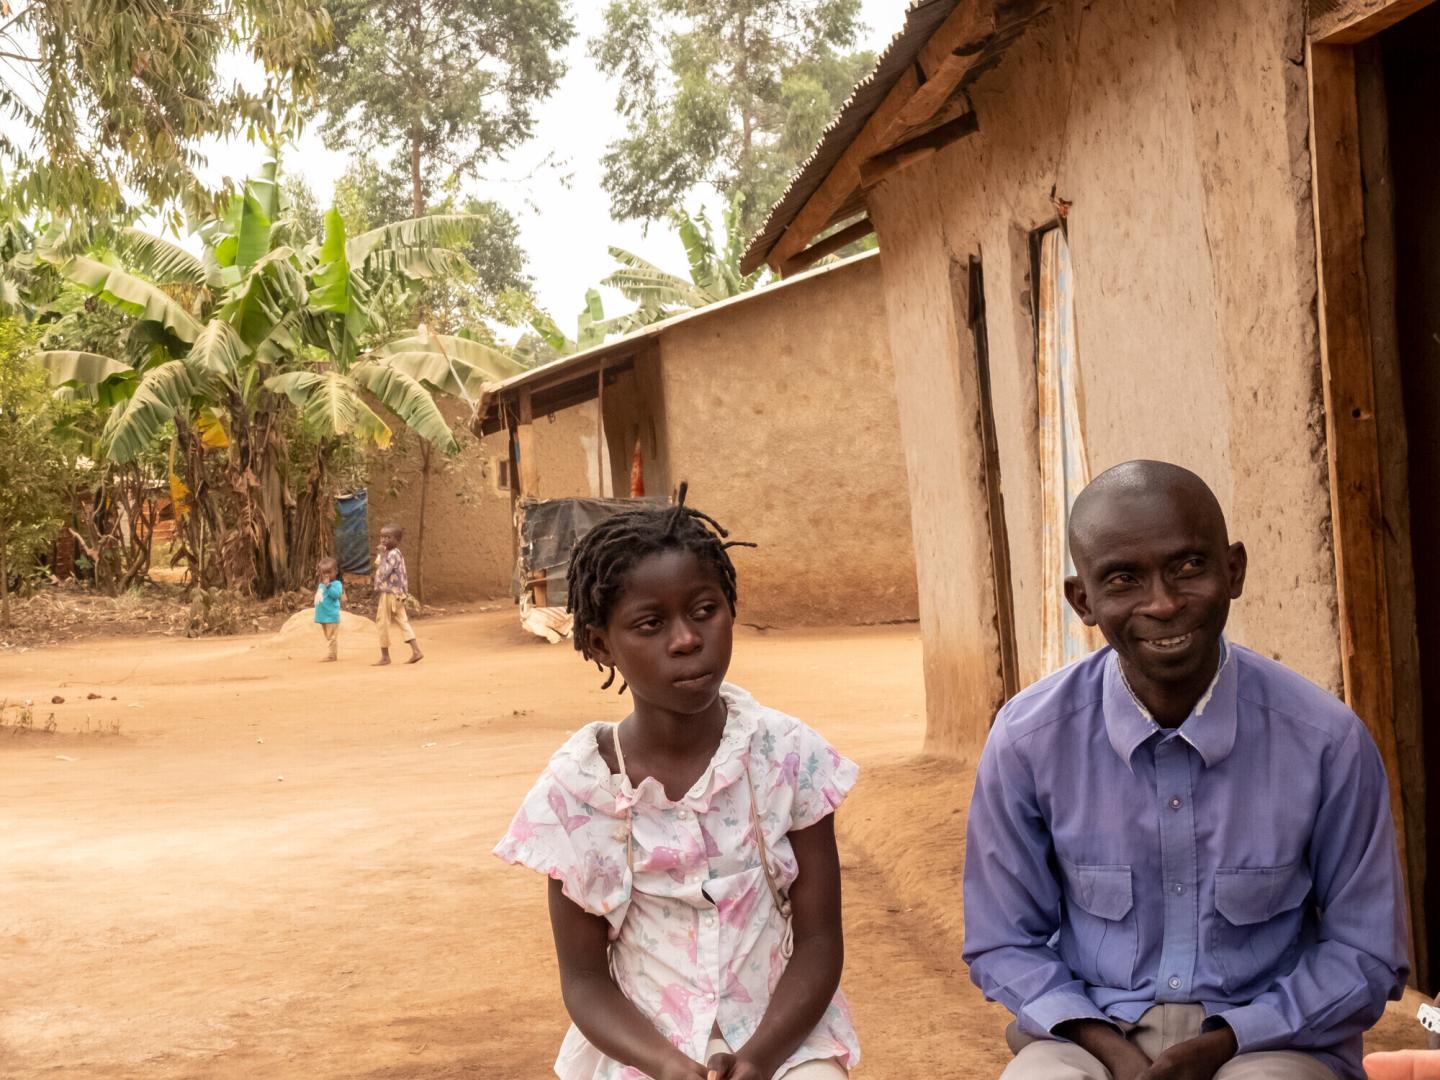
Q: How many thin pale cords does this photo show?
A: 2